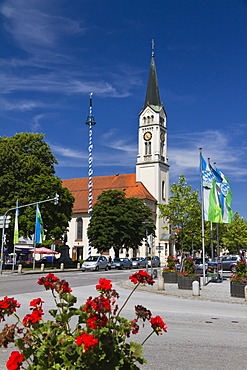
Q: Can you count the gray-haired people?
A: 0